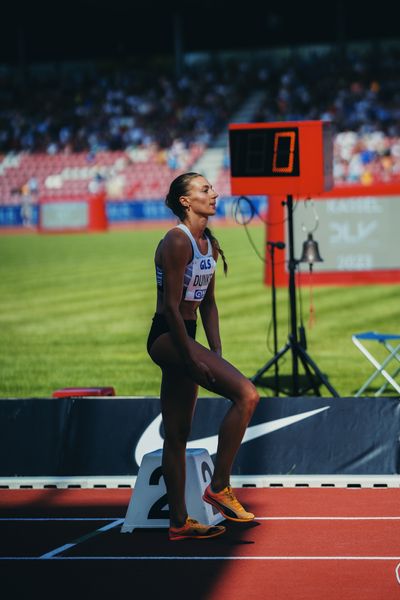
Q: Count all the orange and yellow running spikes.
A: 2